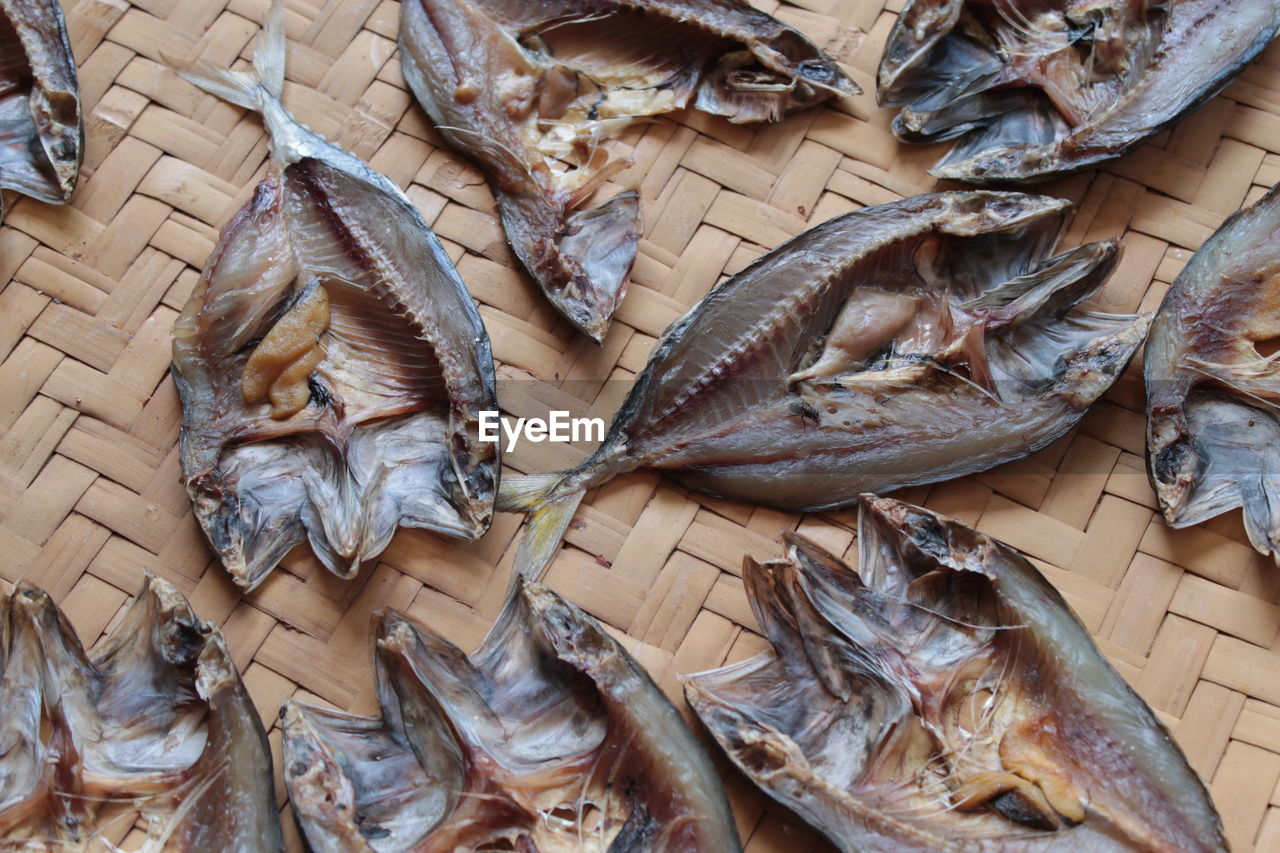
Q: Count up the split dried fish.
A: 9